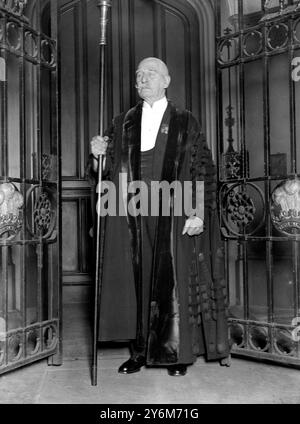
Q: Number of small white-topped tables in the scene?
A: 0